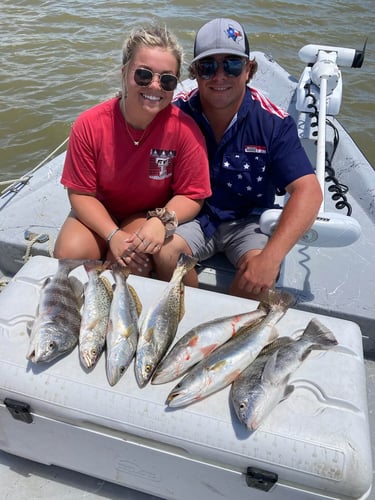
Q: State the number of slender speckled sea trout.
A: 5